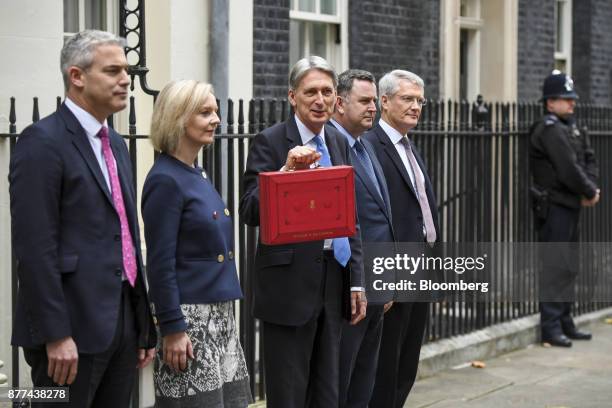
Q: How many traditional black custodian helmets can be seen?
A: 1